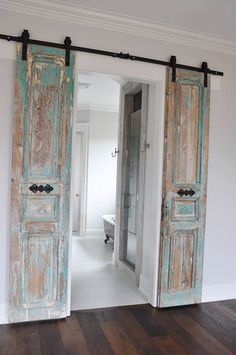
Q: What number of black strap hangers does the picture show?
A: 4